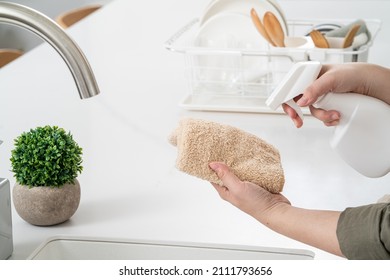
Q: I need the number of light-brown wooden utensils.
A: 4